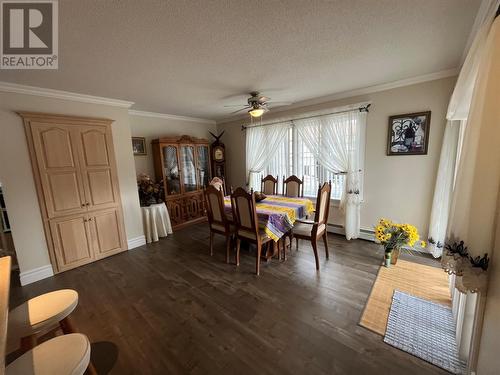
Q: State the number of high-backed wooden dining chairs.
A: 6